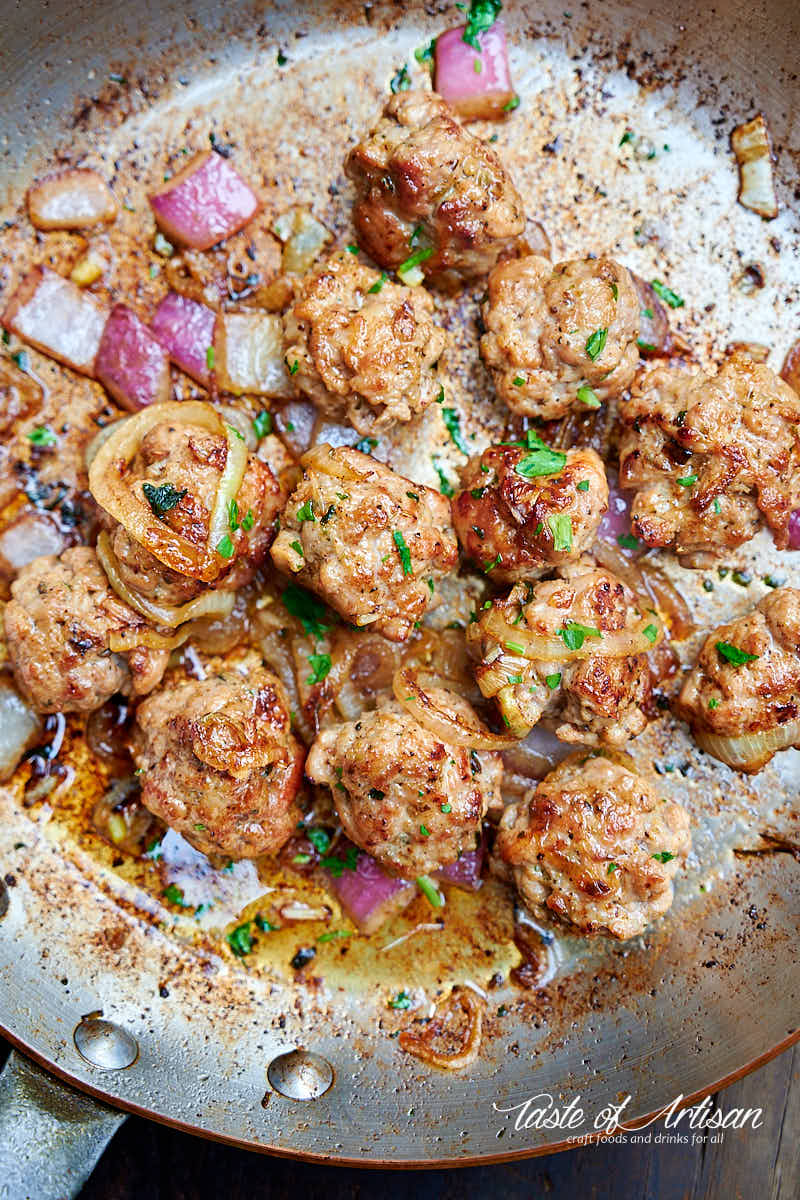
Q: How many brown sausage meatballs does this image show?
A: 13